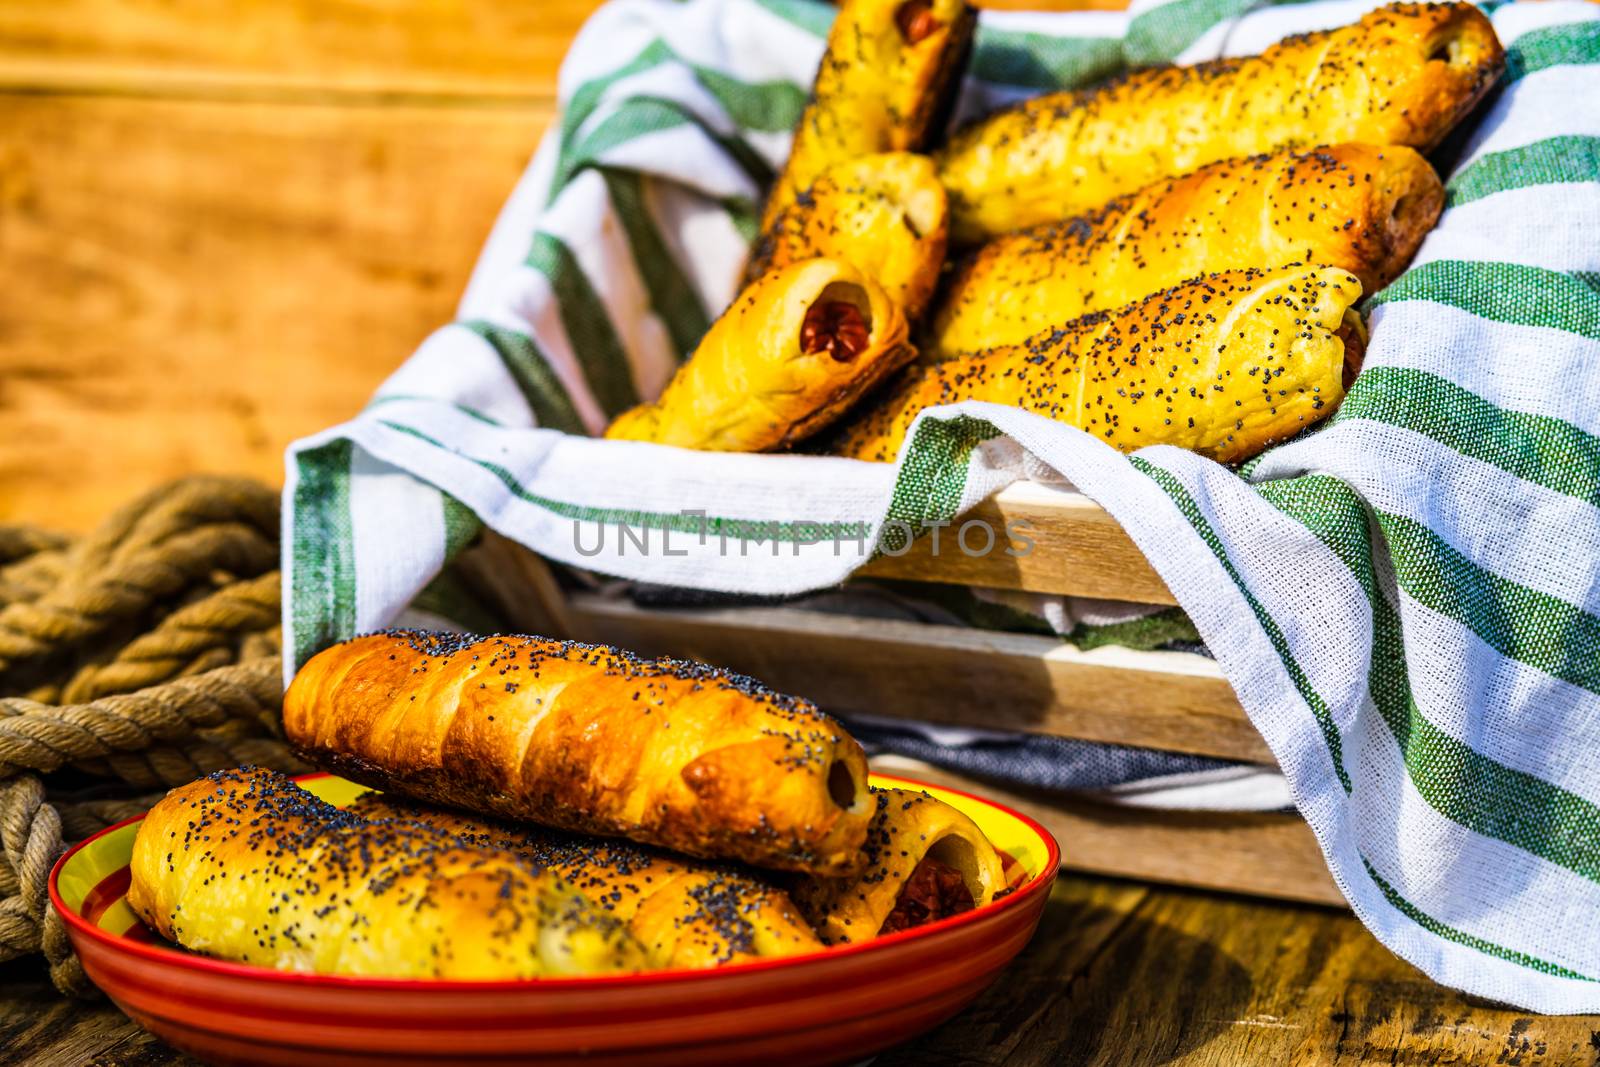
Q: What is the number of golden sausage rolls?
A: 10